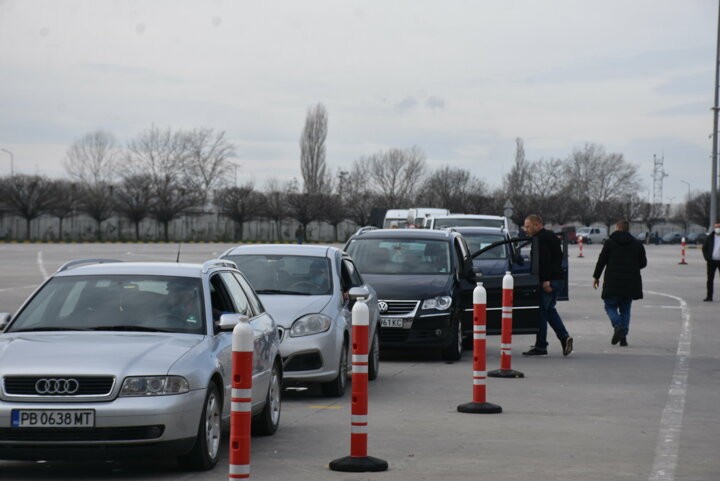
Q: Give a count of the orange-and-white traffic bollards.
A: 6